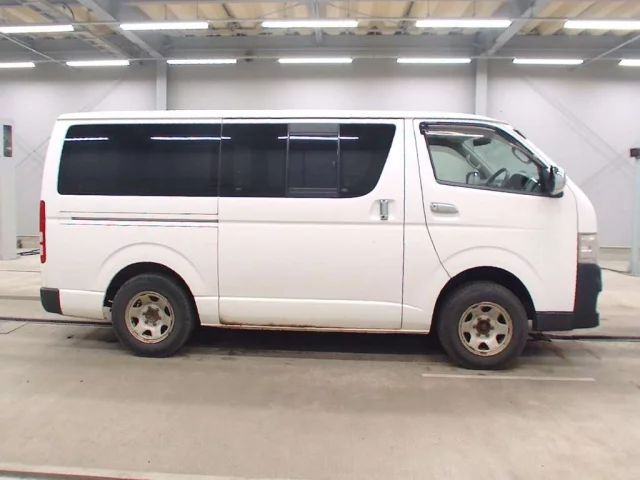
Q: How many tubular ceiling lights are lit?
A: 12